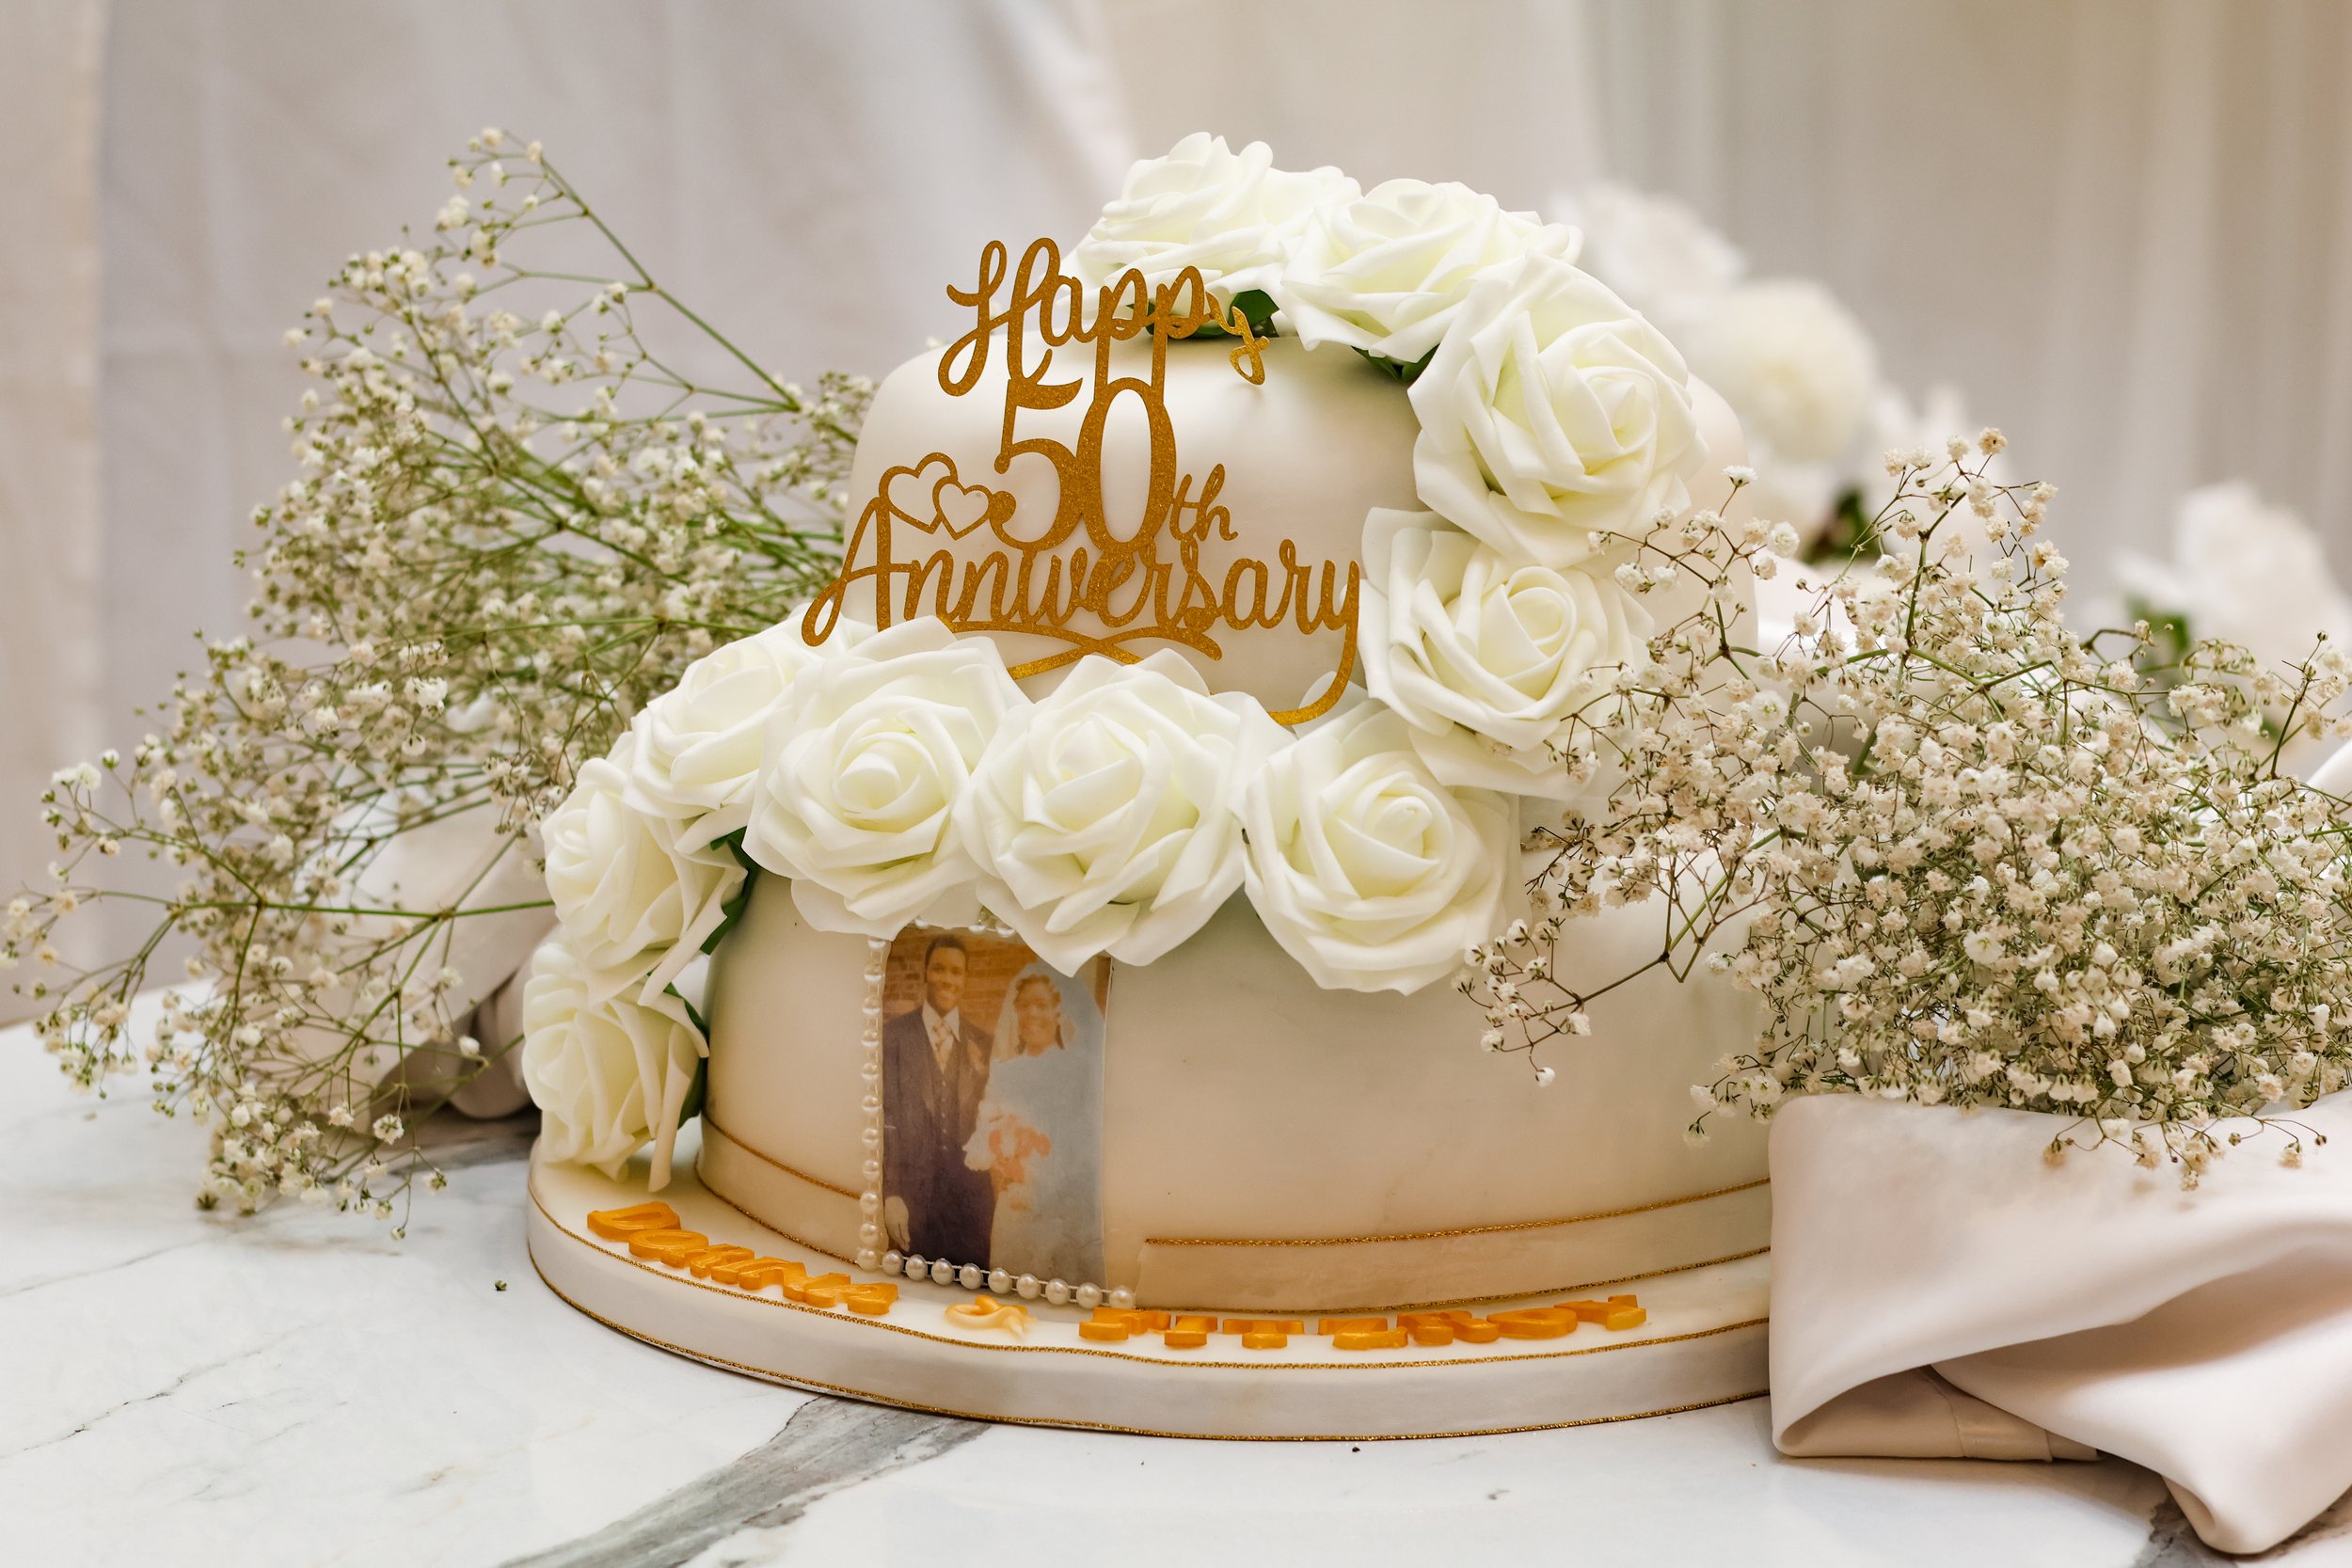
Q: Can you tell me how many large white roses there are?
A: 10